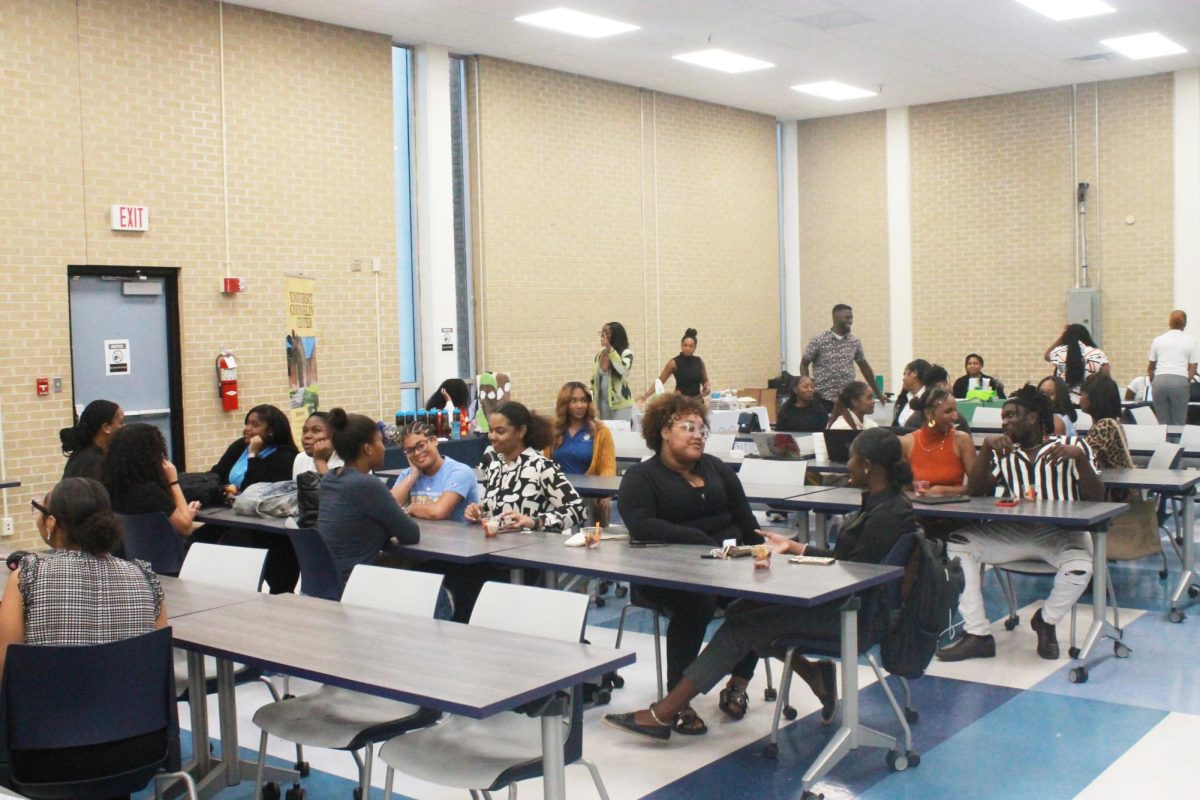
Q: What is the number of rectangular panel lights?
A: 5